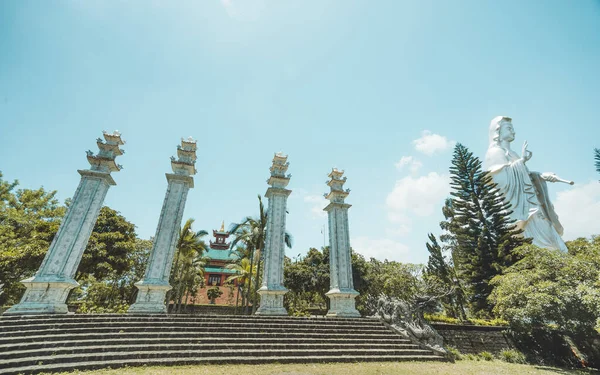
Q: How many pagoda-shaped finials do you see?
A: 4